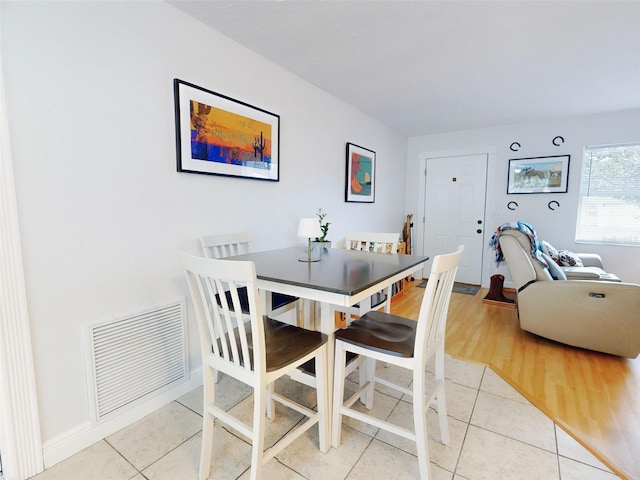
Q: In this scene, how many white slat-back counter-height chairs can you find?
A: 4